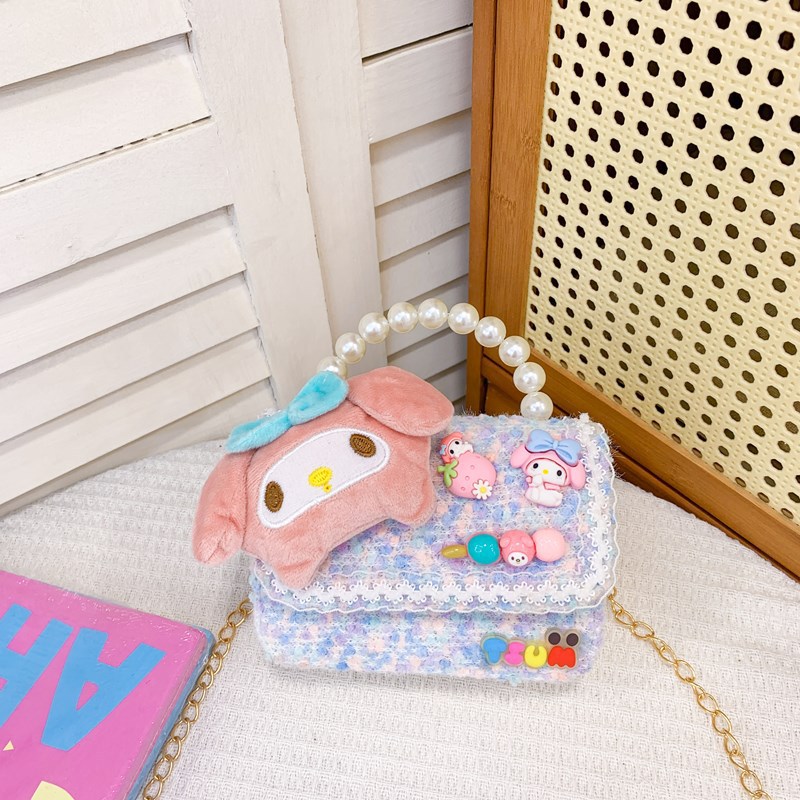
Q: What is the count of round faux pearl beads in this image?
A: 10